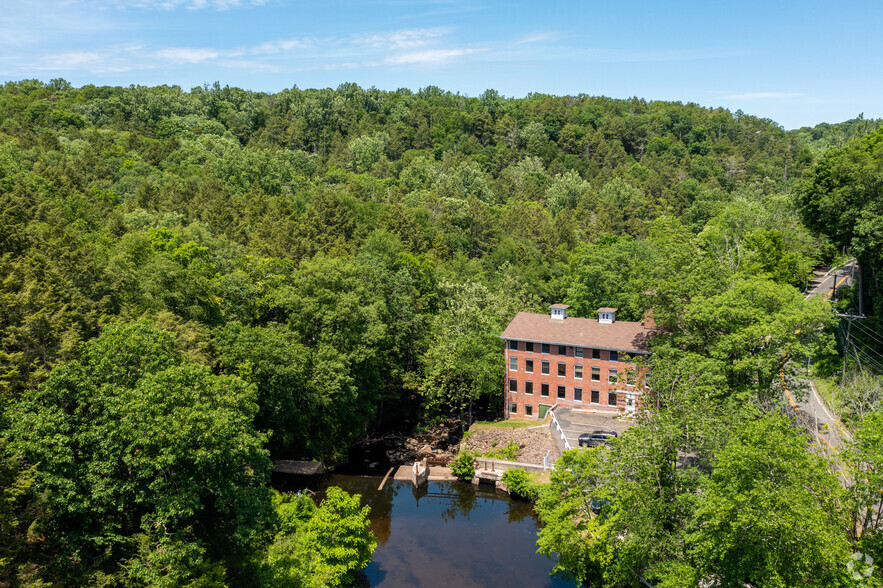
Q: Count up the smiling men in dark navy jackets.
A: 0